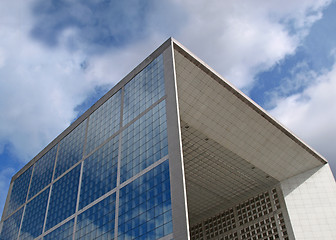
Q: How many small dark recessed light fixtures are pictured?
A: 4